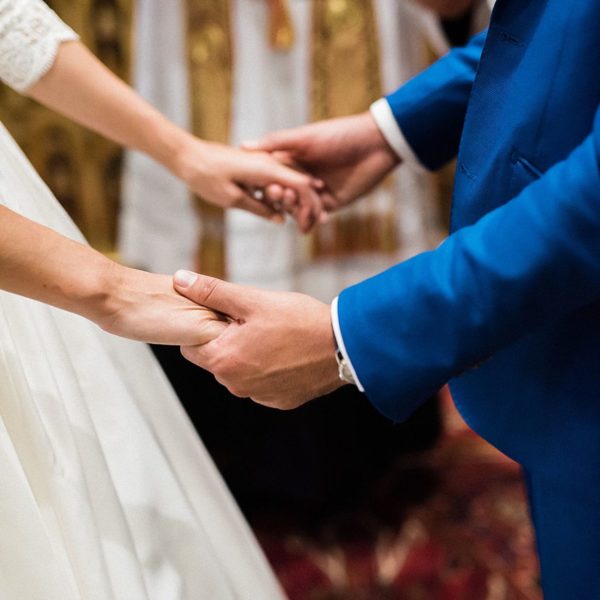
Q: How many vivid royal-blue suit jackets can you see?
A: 1